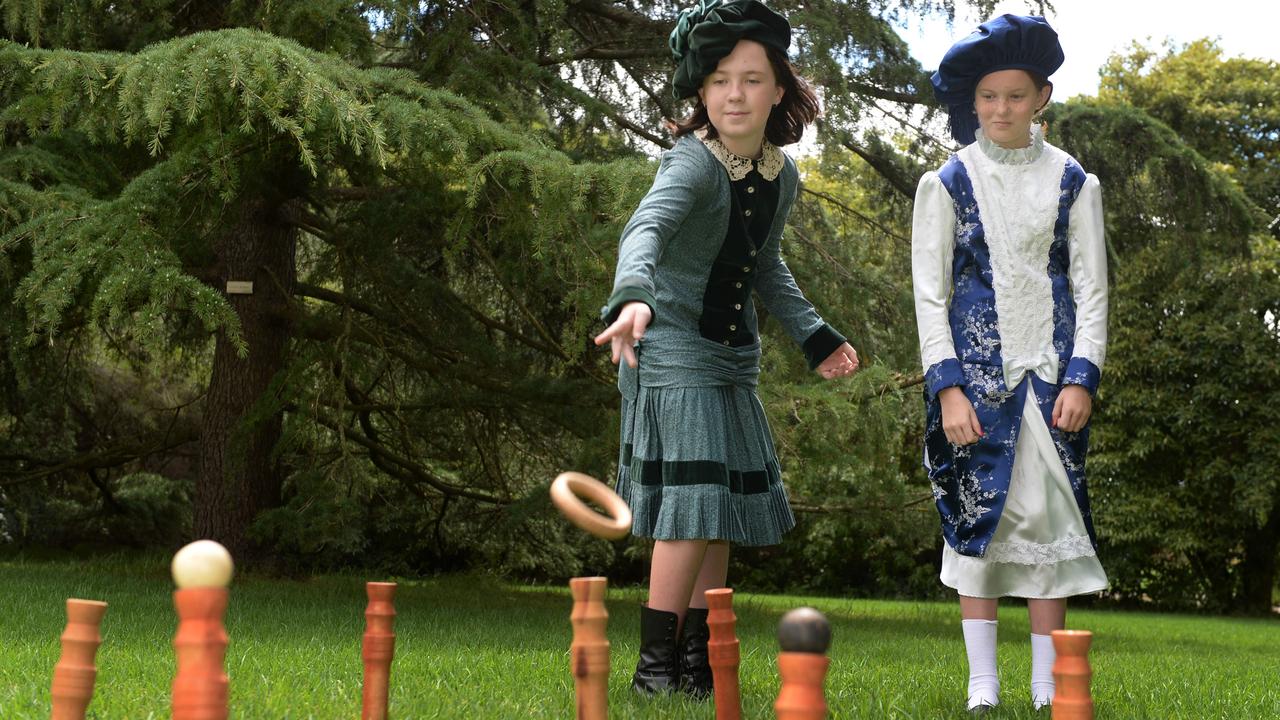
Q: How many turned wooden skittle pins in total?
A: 7